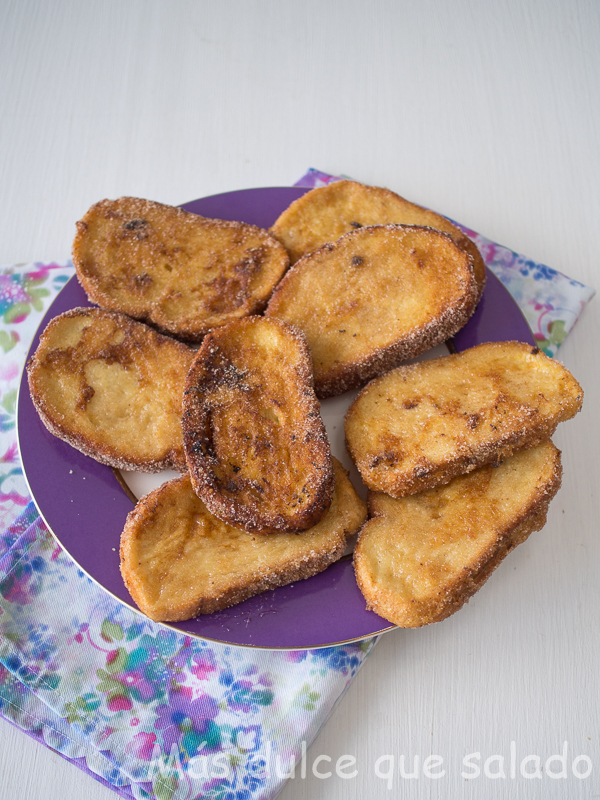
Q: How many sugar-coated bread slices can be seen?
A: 8